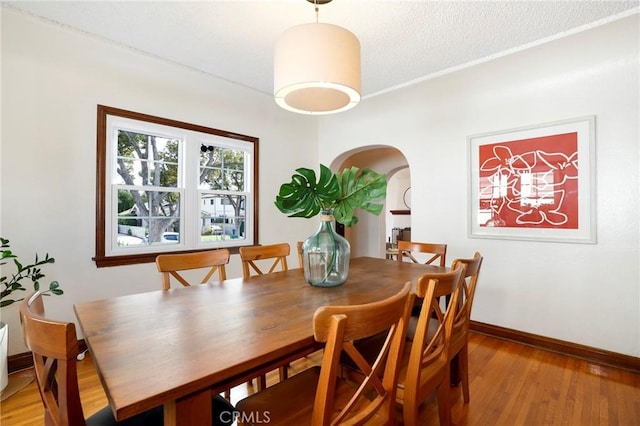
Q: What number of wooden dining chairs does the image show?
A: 8